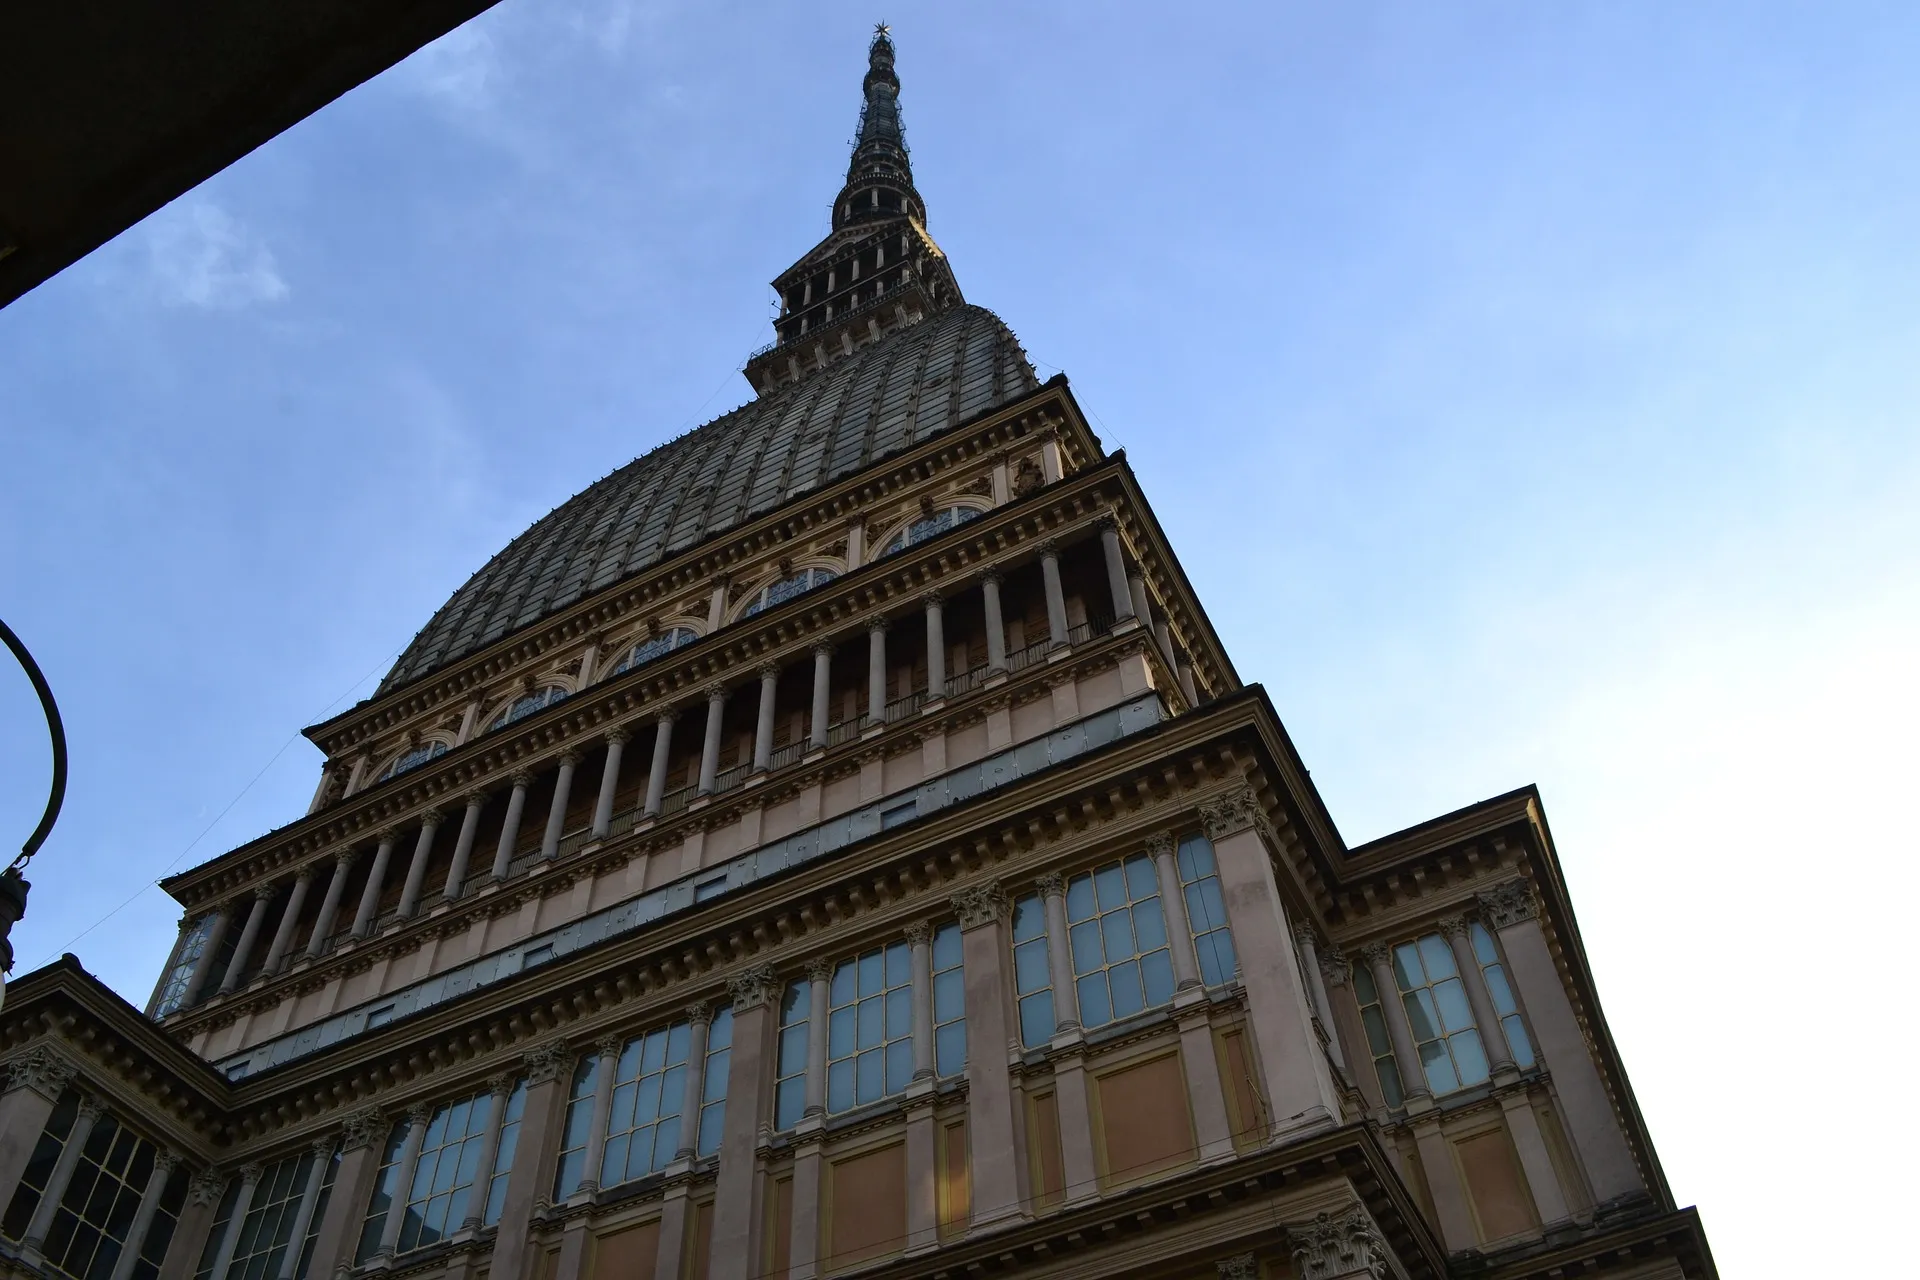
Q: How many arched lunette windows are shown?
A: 5